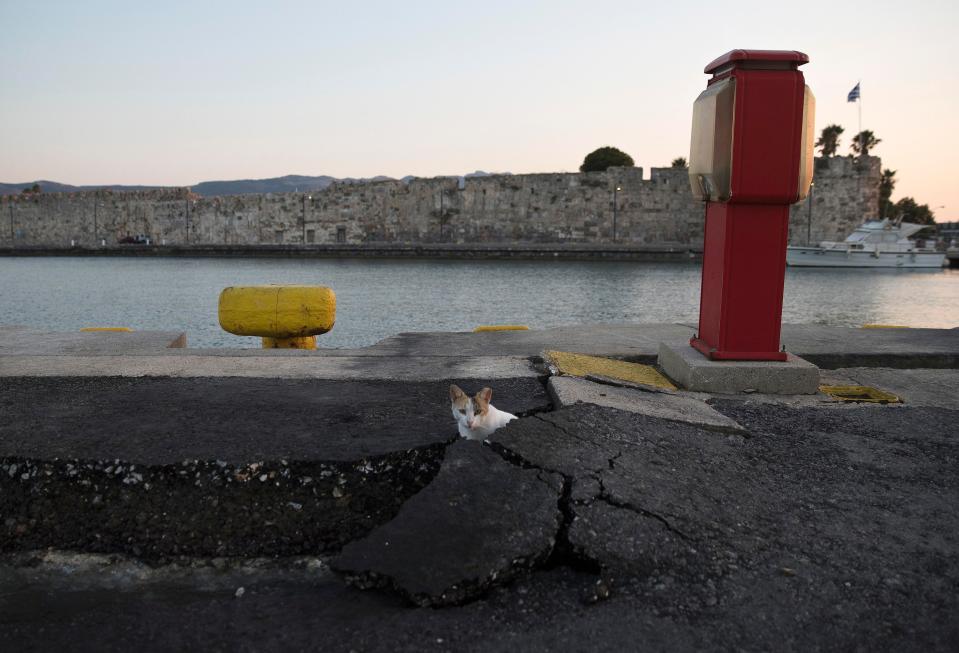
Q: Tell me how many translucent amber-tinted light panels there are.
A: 2